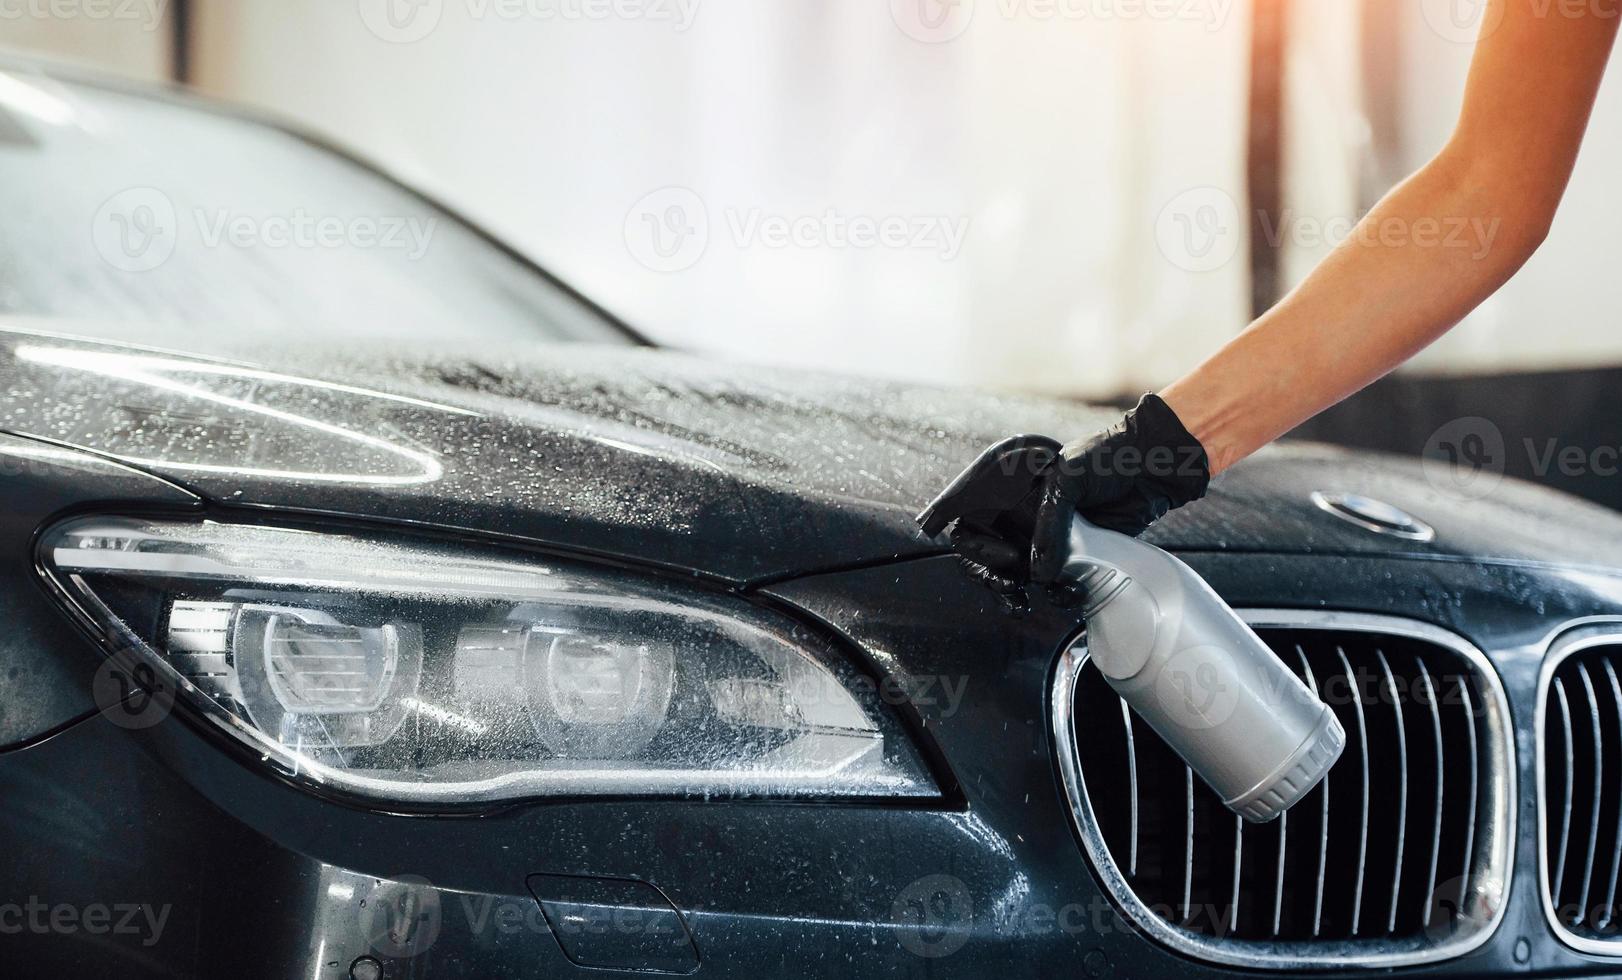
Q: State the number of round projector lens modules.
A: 2